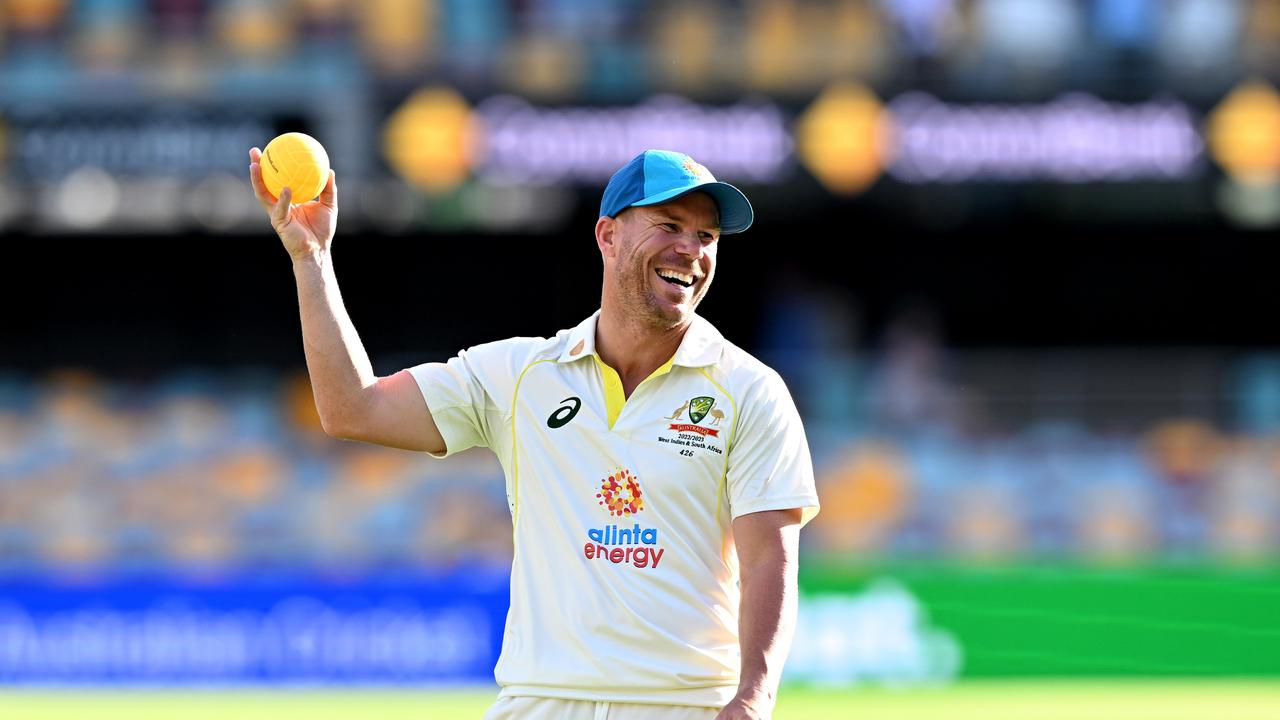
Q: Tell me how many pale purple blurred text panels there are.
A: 2